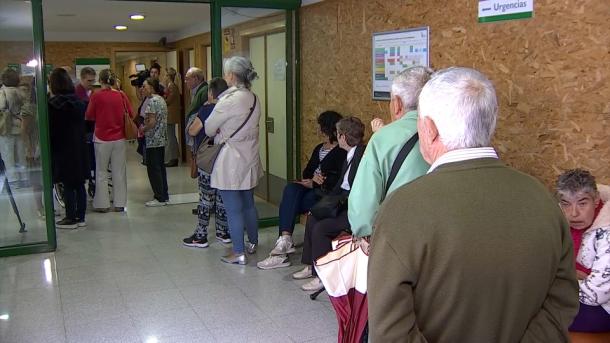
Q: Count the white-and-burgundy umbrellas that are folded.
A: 1